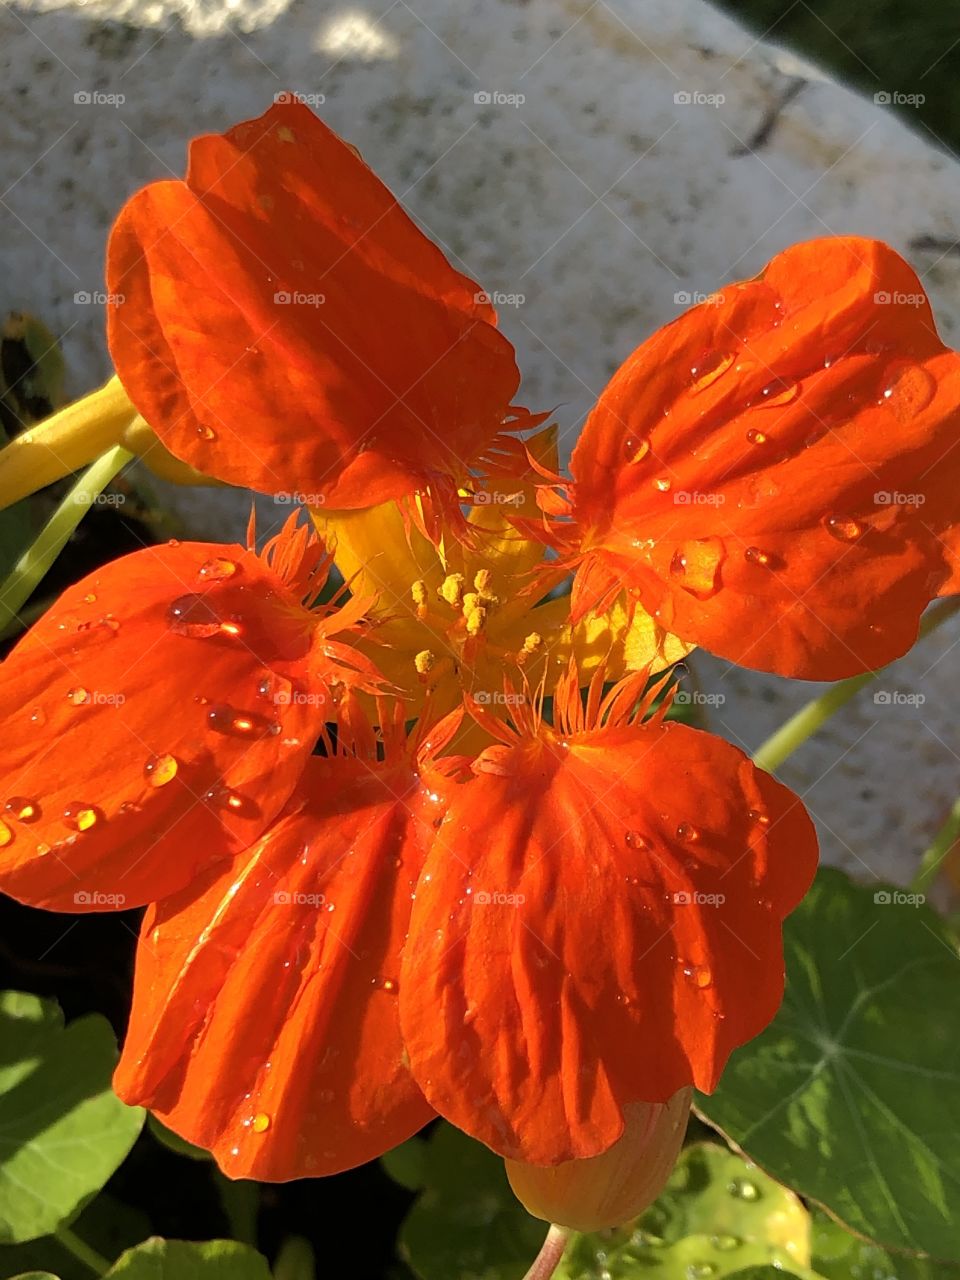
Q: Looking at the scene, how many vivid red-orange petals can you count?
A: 5